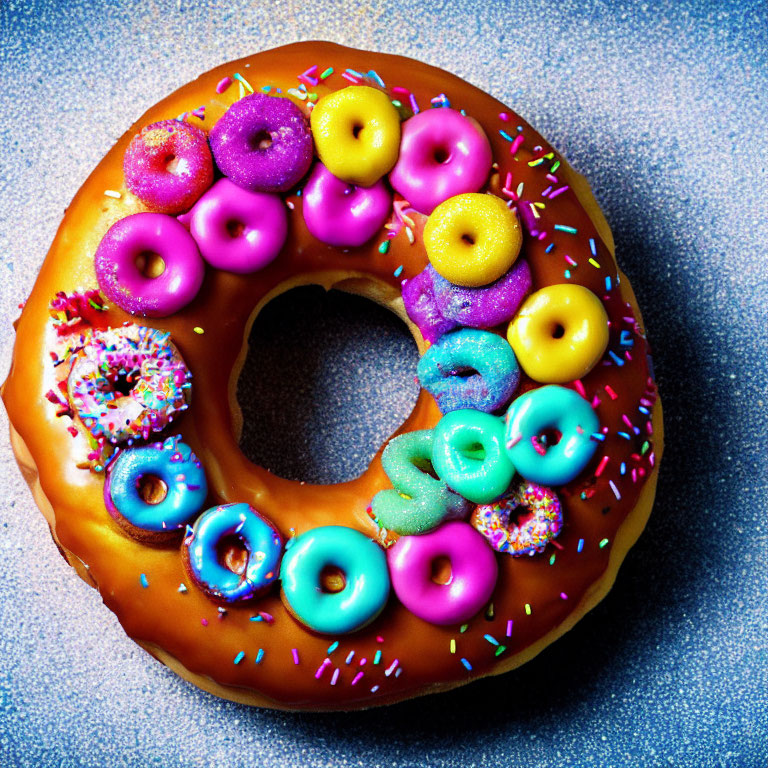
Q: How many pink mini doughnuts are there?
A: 6